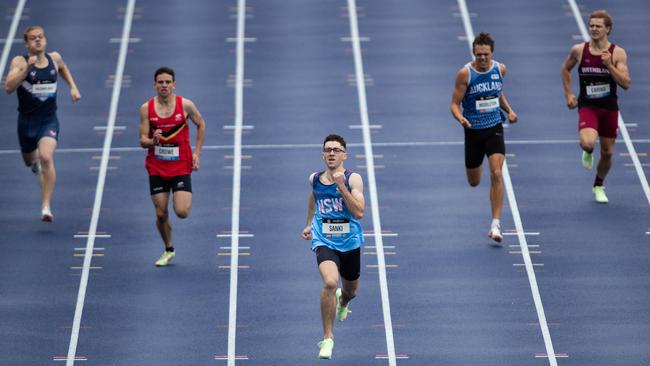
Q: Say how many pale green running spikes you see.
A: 5